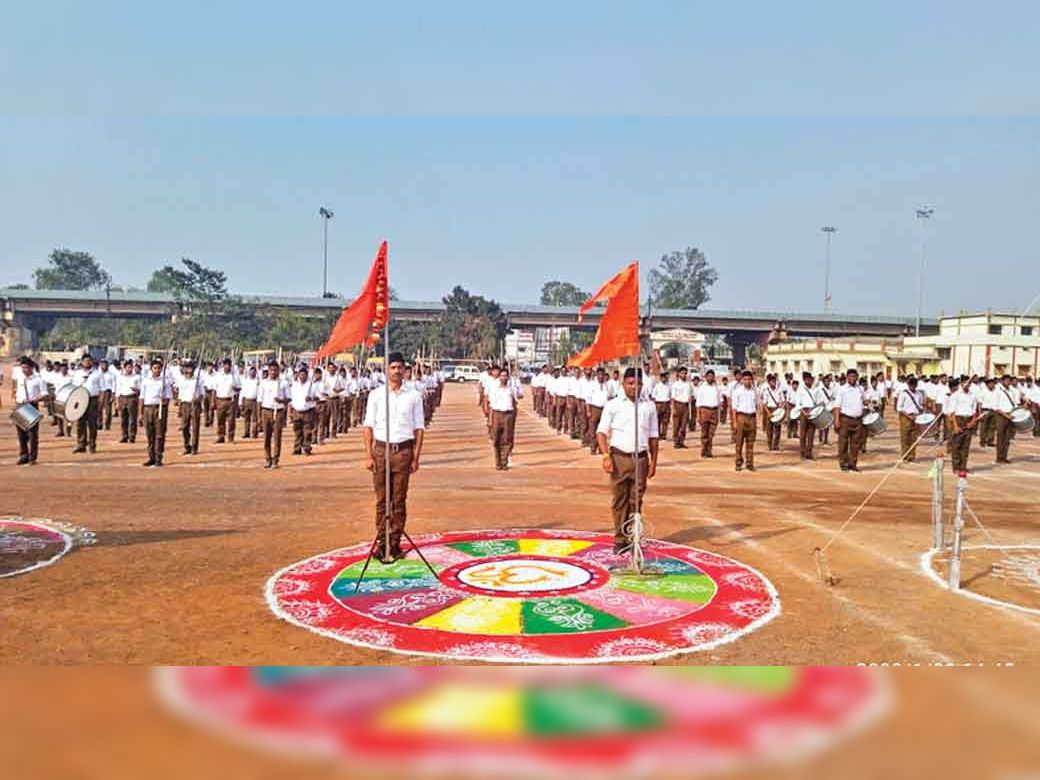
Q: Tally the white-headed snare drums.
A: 6